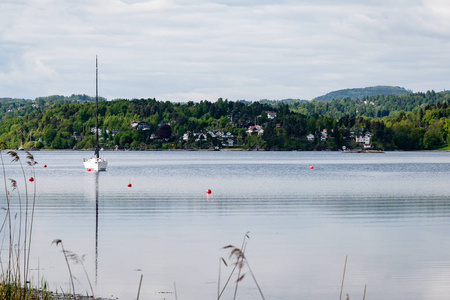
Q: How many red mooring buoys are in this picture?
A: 6